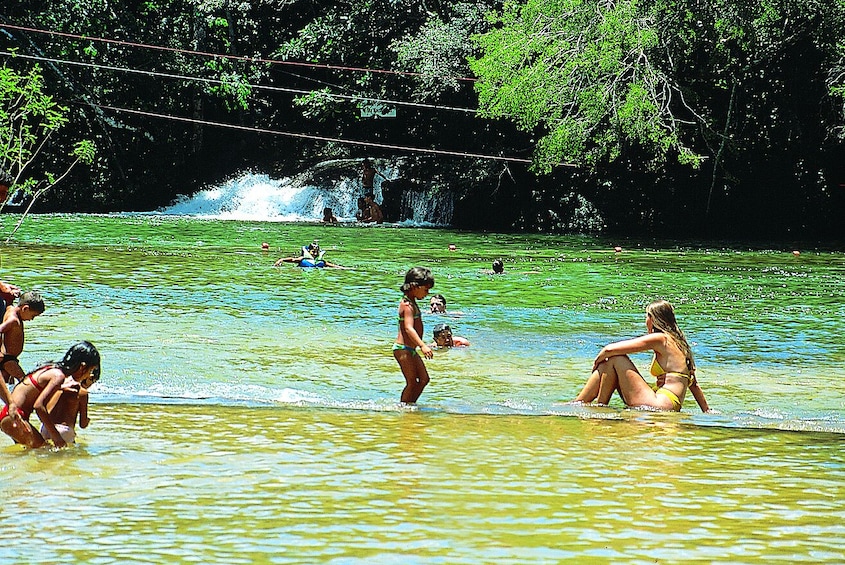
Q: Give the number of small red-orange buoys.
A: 4